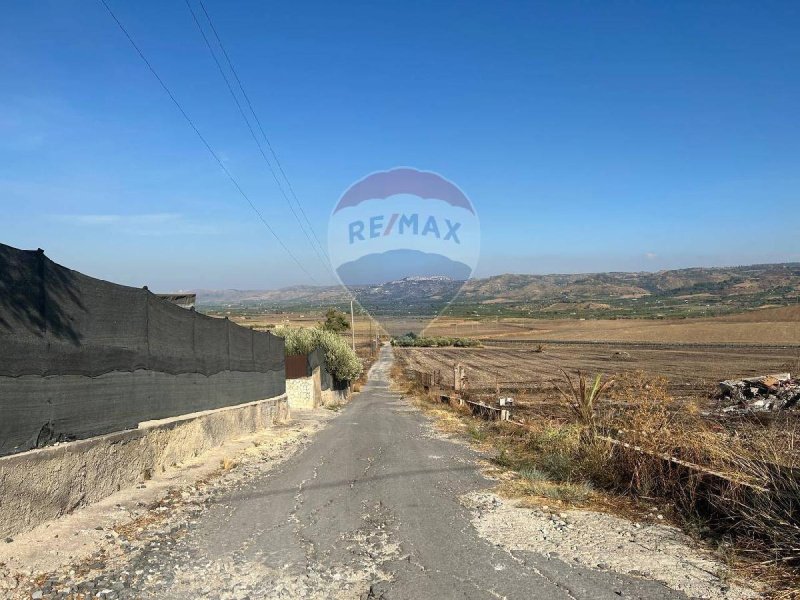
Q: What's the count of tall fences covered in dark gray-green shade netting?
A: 1